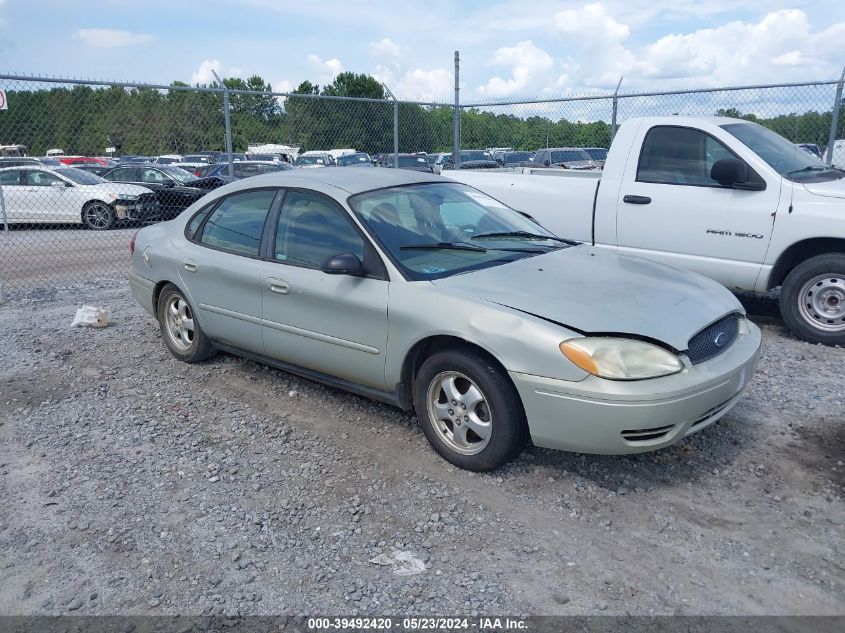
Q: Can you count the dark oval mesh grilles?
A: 1